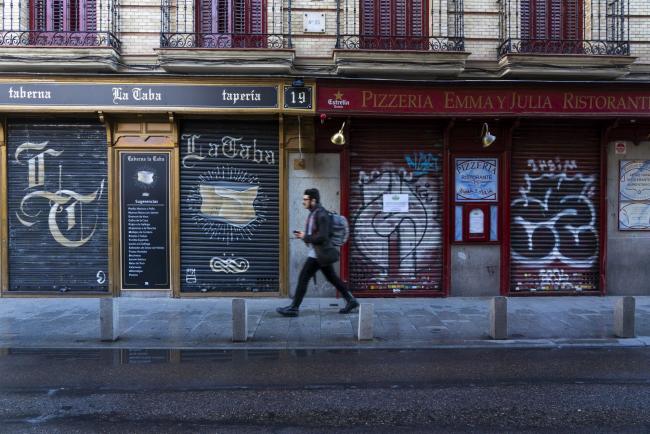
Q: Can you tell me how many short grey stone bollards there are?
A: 5